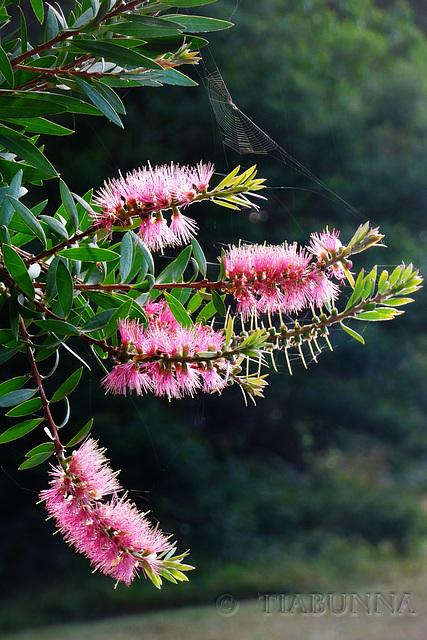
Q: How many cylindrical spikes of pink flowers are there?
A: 4